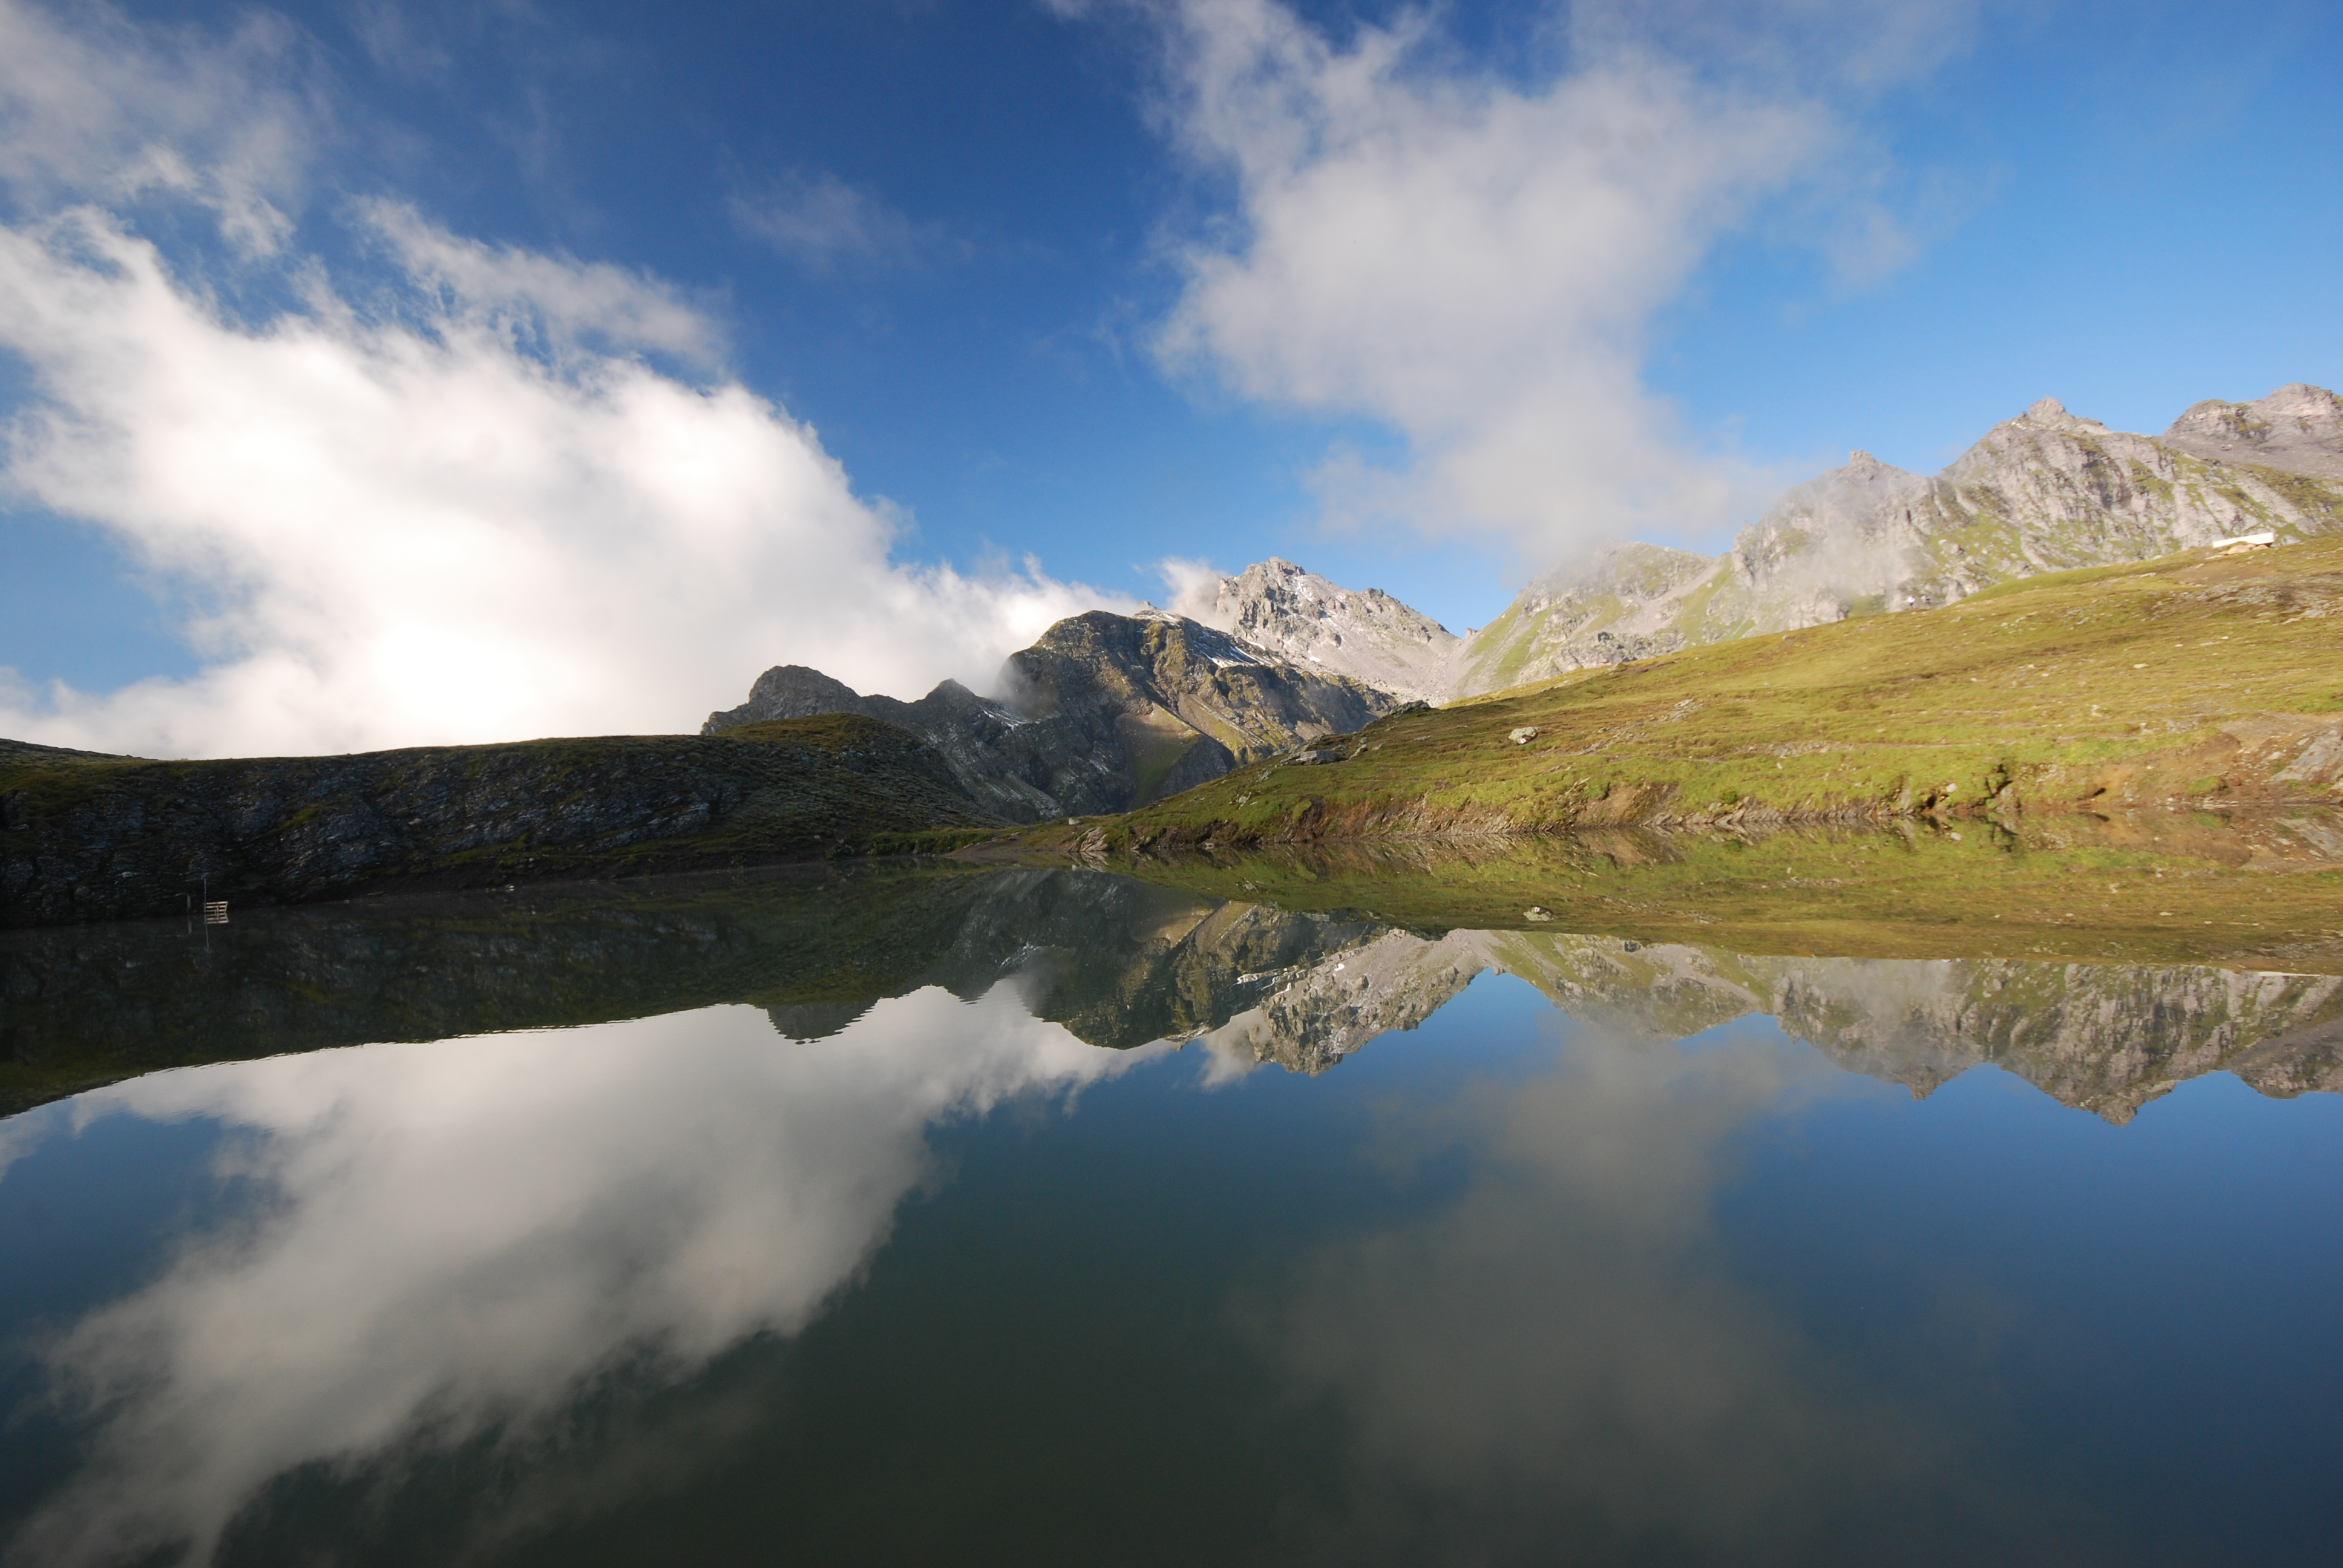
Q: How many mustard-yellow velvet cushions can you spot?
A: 0